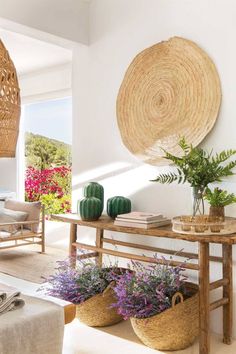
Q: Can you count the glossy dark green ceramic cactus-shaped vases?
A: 3